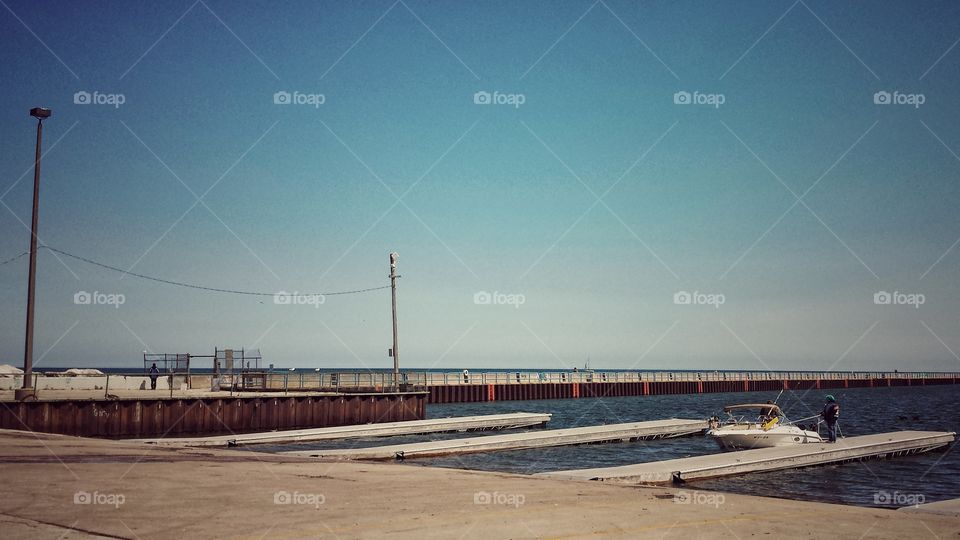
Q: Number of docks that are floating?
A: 3